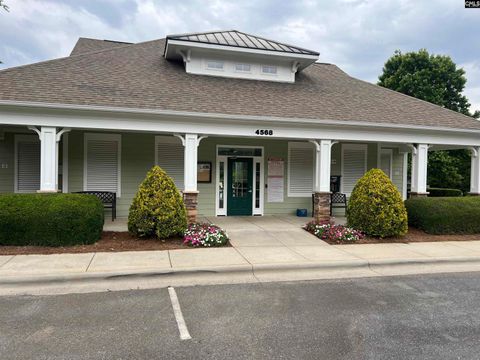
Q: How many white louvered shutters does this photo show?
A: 5